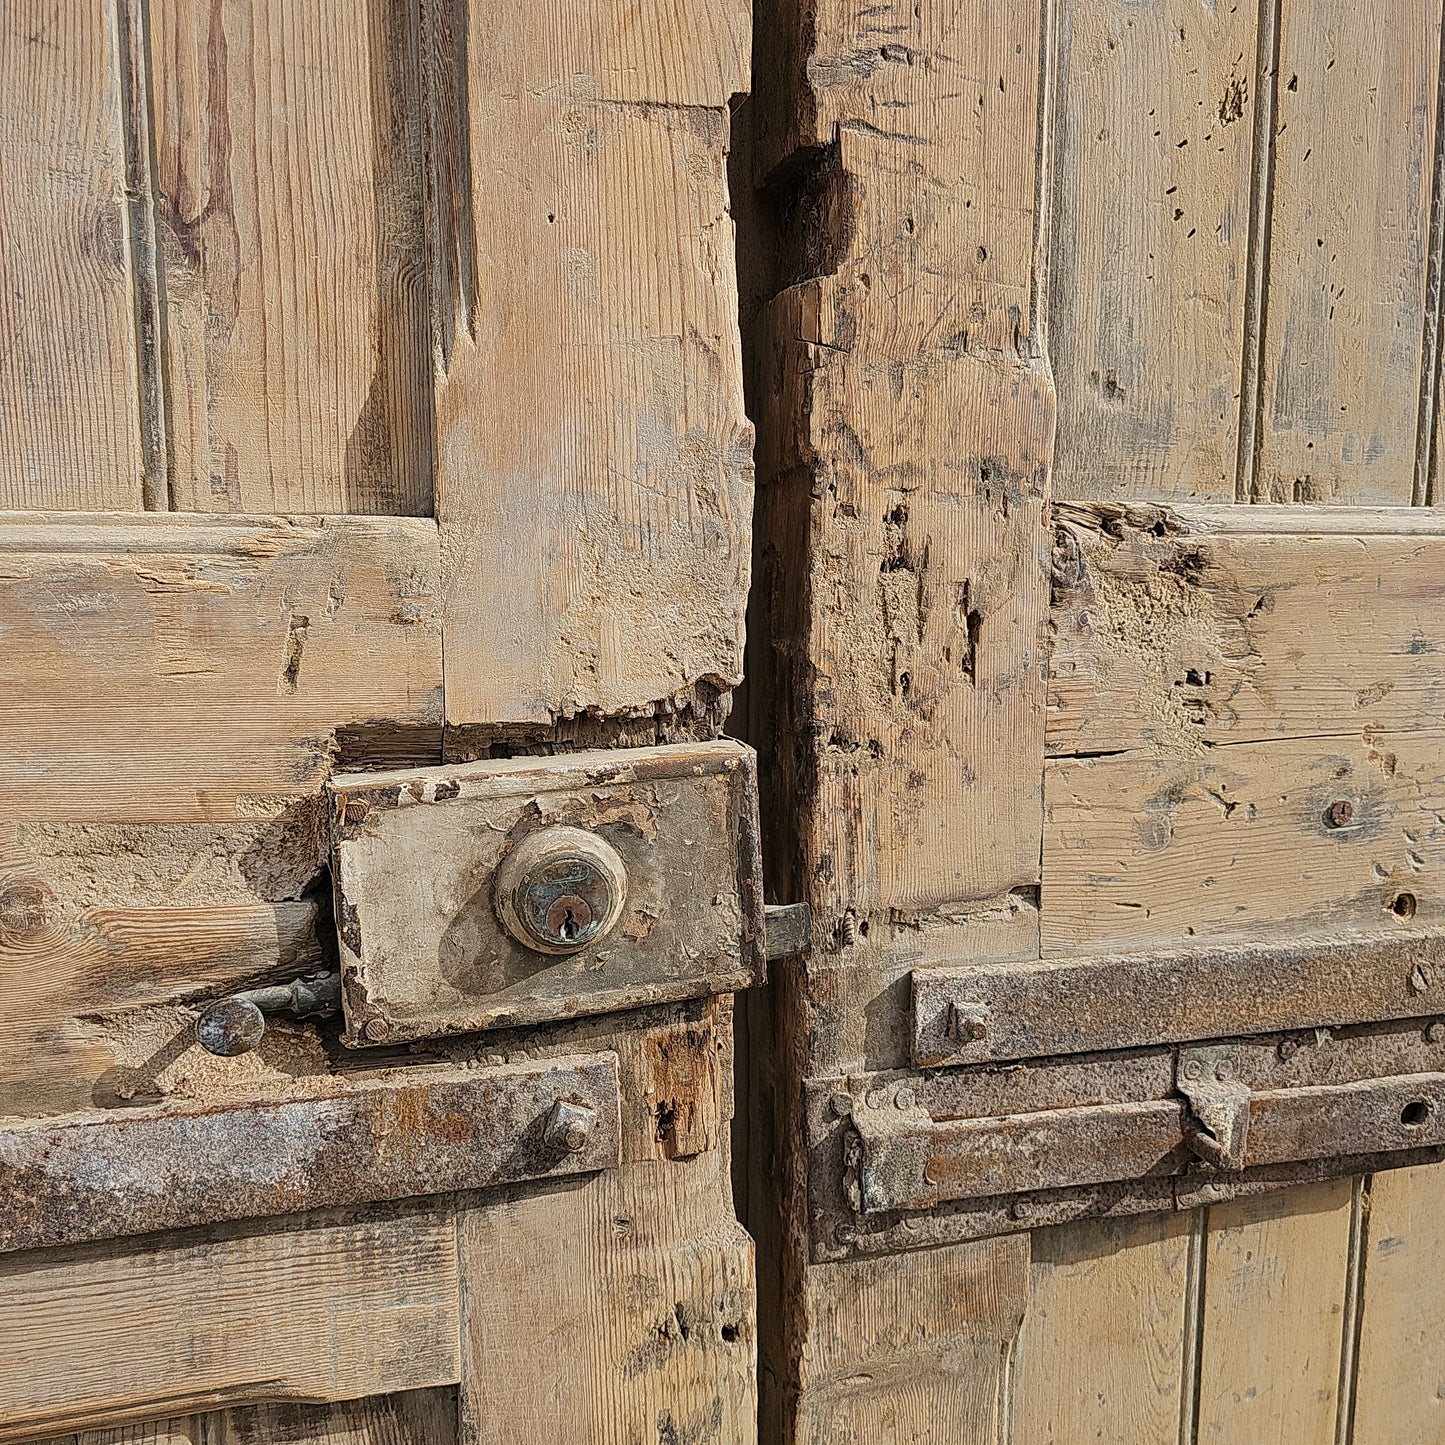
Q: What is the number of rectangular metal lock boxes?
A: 1